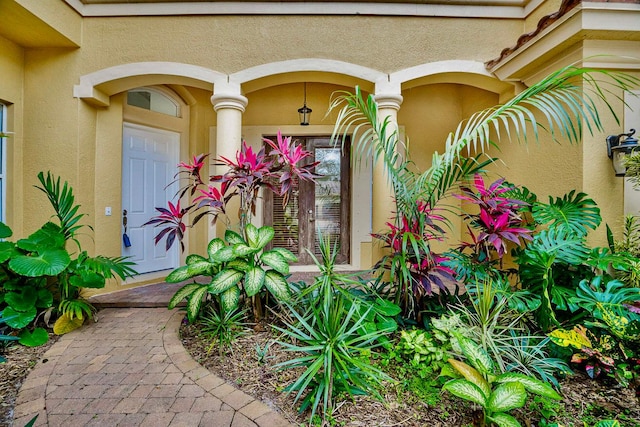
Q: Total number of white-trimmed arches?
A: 3